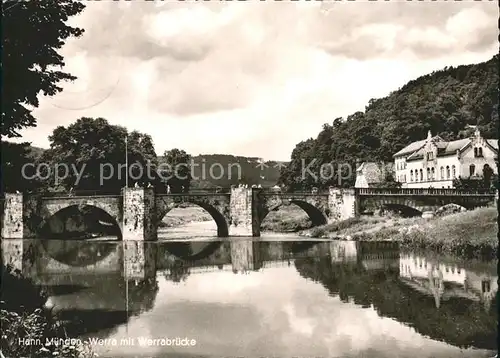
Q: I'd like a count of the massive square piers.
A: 4